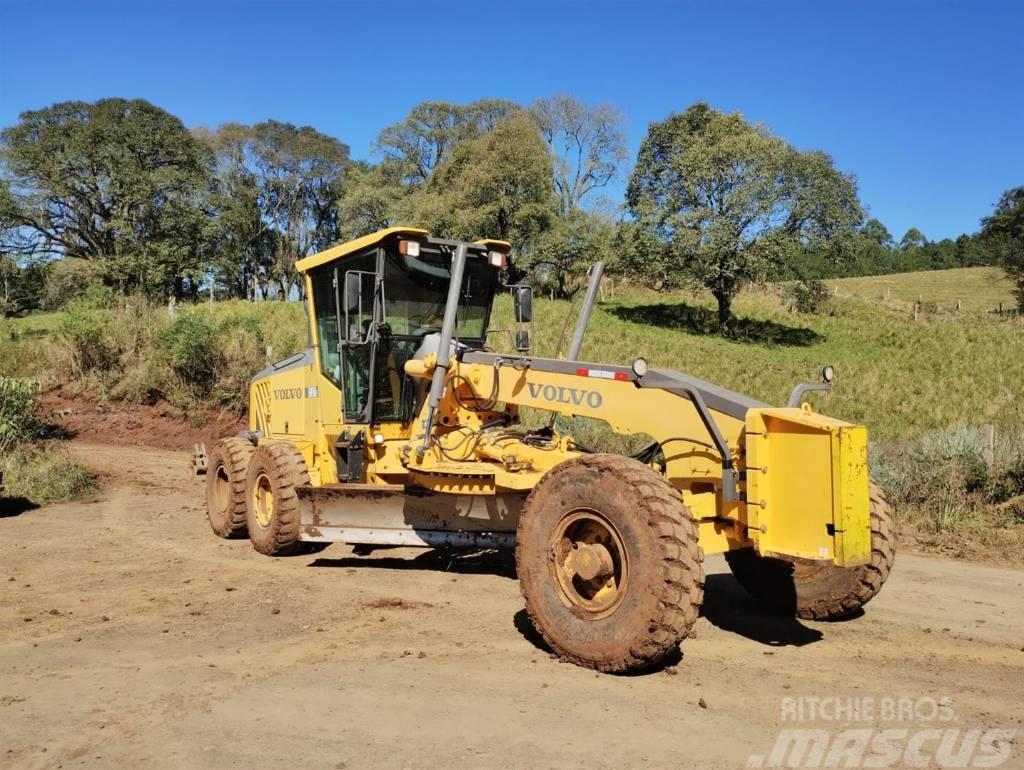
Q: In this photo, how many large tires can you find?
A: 4